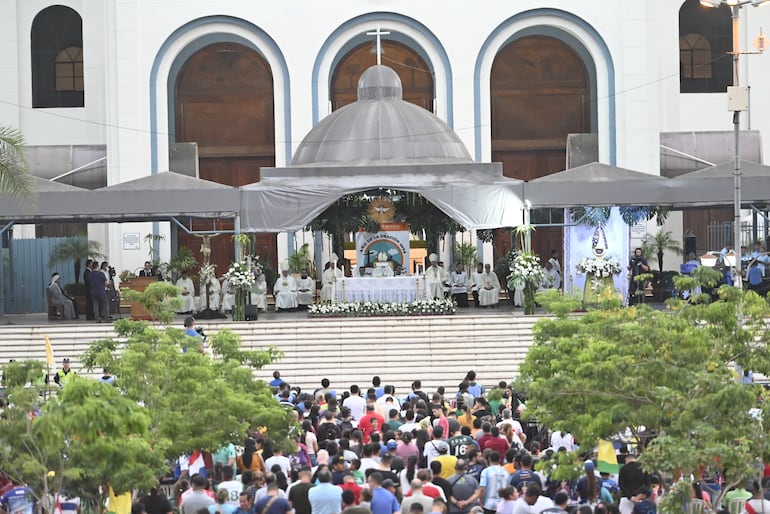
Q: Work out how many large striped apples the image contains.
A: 0